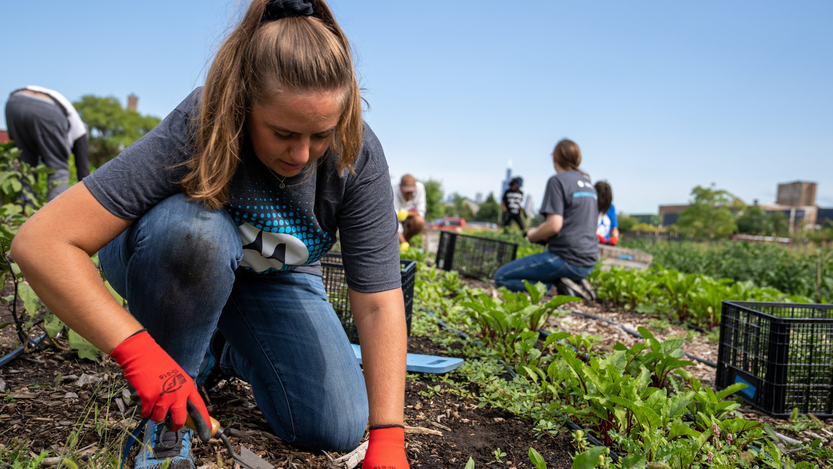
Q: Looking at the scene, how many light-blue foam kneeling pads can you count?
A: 1